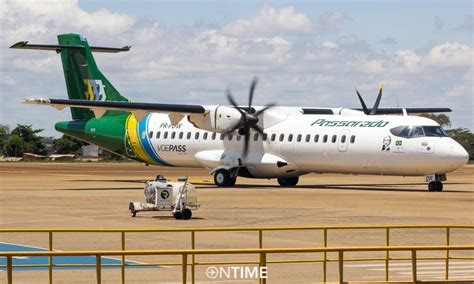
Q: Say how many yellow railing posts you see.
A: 13